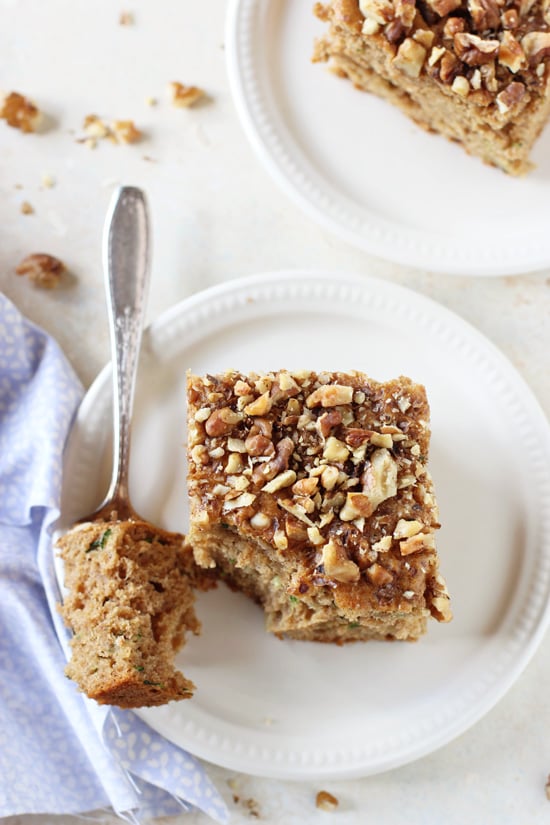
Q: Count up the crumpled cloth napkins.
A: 1